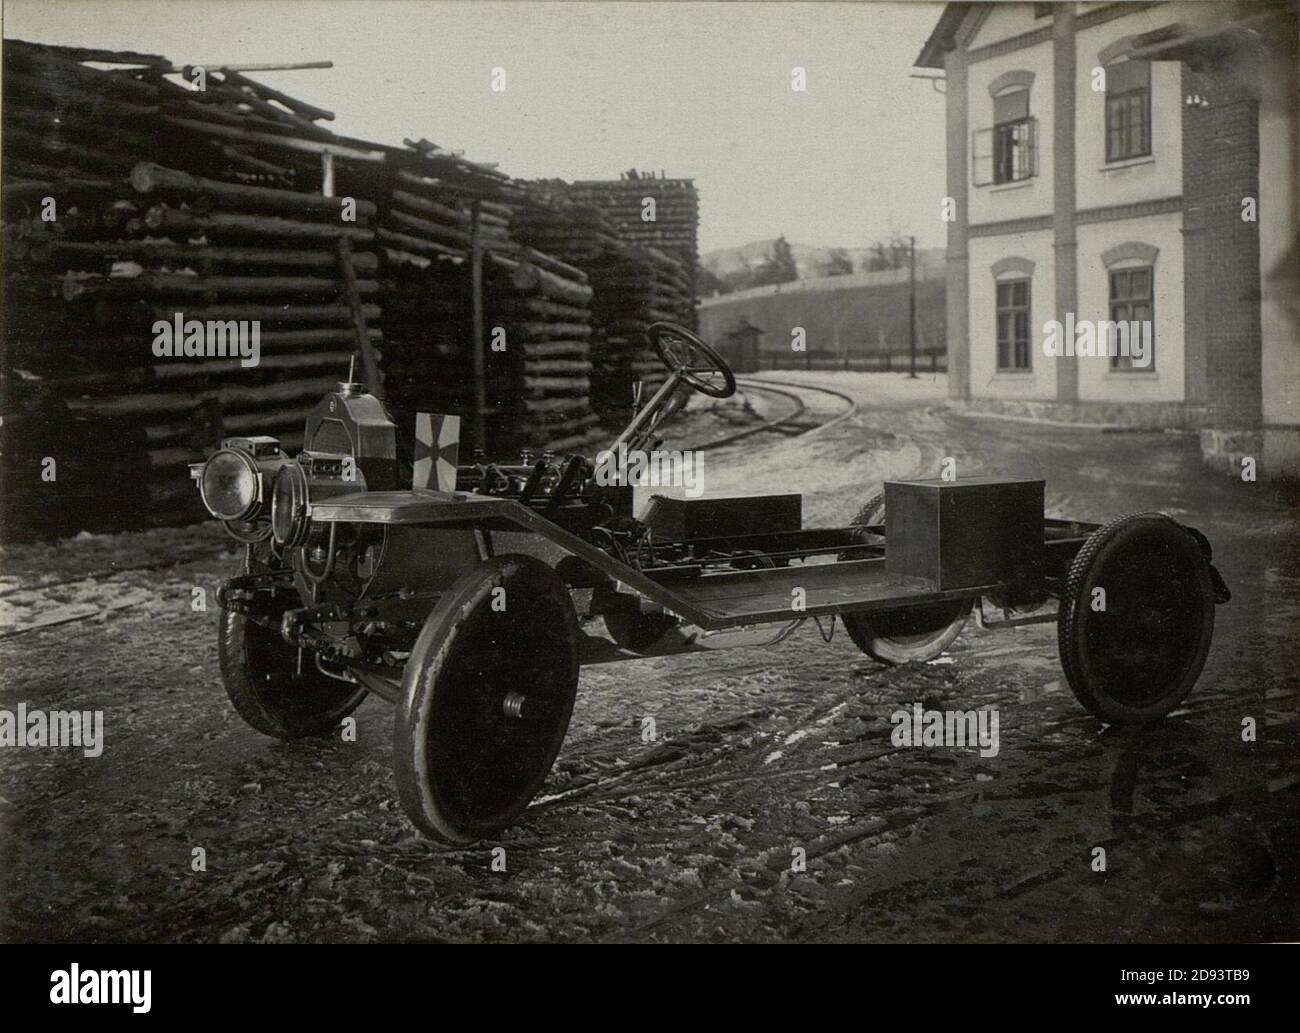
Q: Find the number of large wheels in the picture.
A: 4